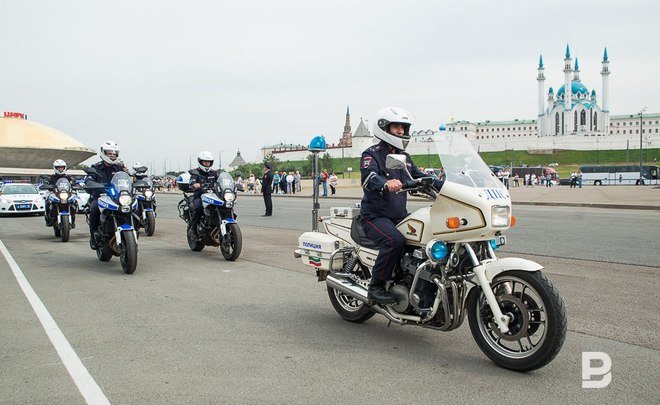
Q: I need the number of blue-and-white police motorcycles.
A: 4